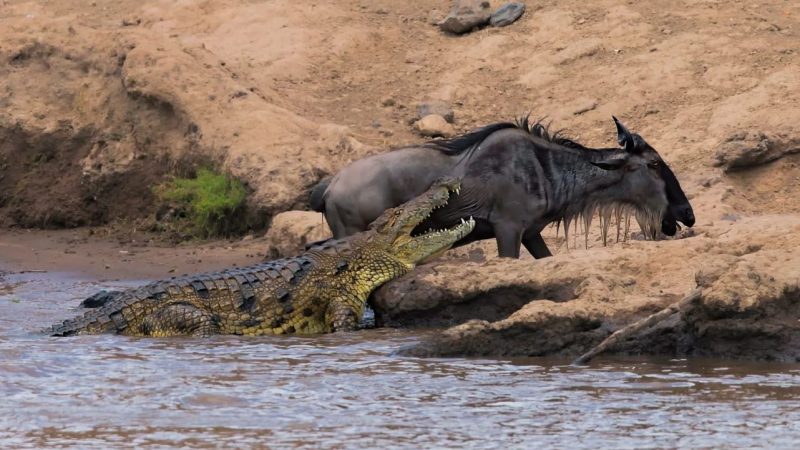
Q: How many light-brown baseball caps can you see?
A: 0